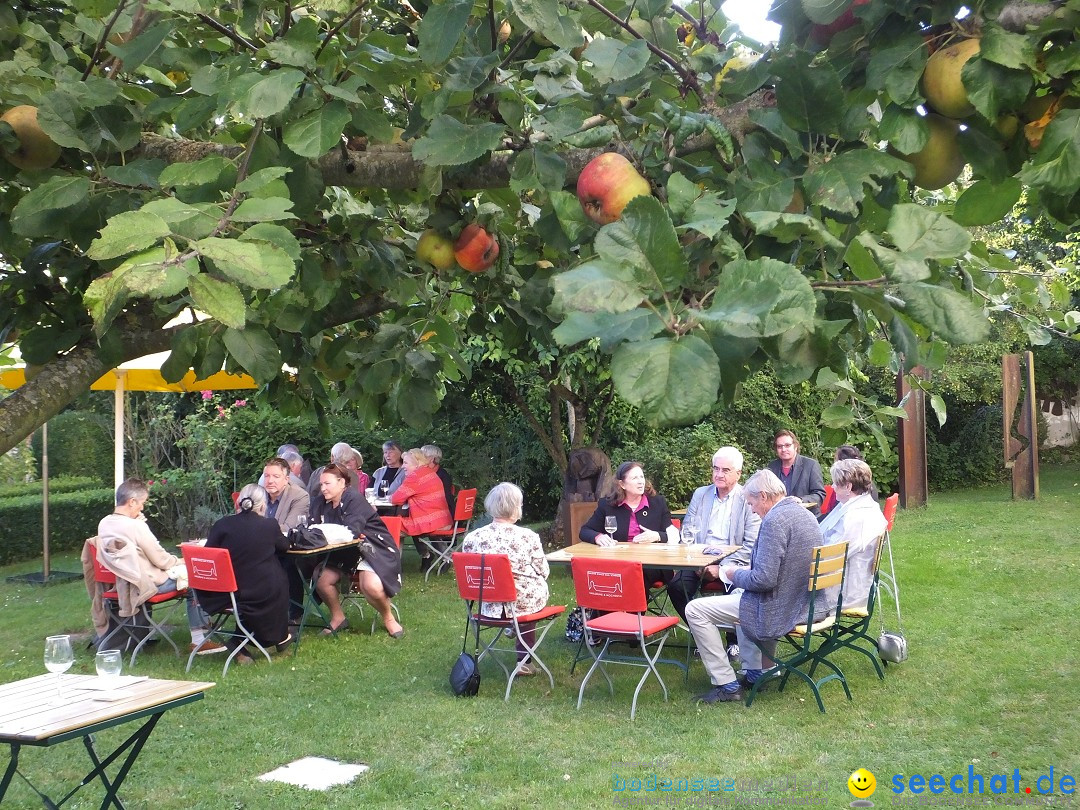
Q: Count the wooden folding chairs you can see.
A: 2